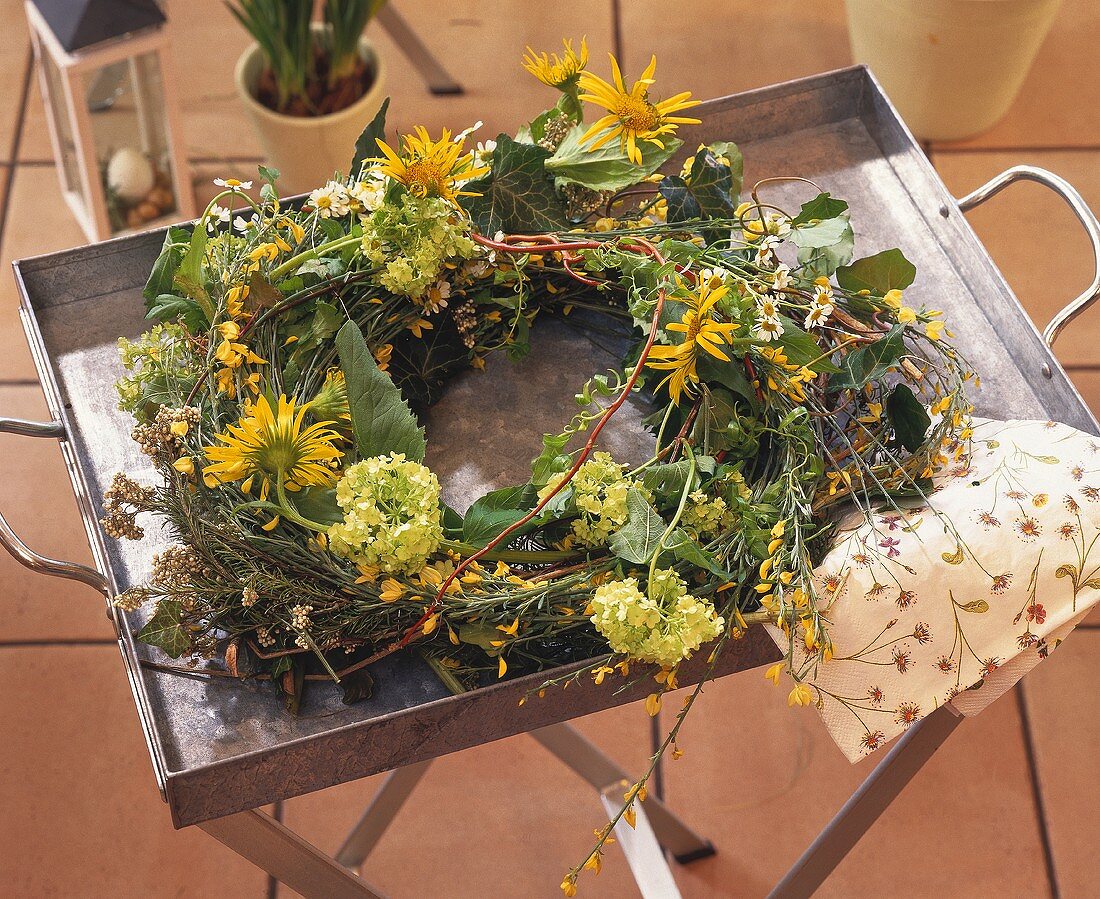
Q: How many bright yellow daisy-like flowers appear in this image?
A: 5